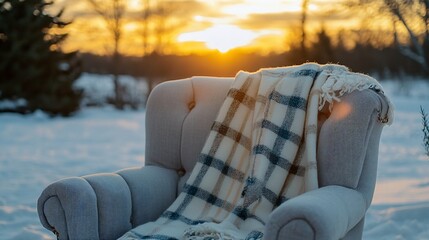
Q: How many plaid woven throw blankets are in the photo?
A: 1